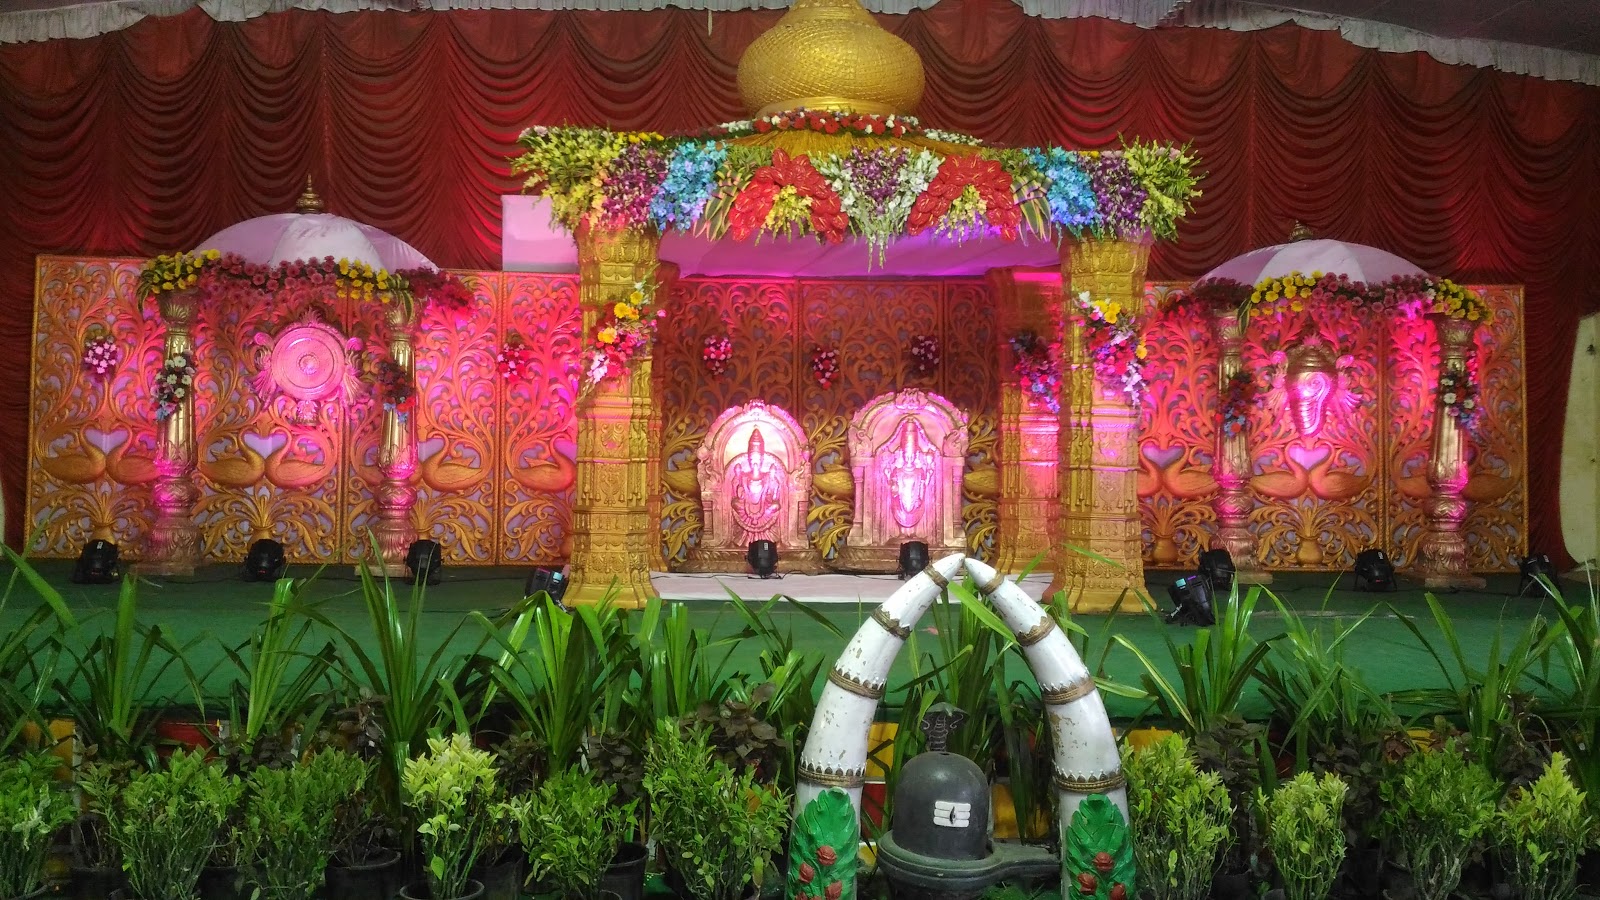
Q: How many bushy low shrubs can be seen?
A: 10